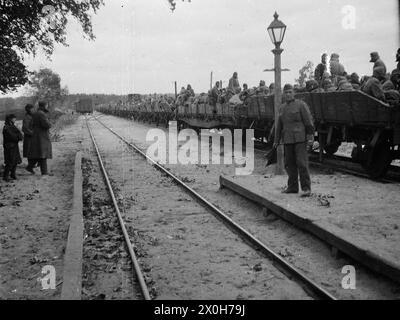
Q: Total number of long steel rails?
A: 2